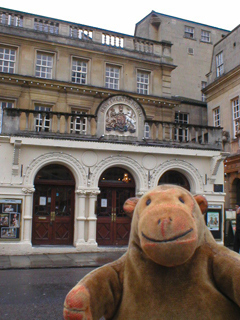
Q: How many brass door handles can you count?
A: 4